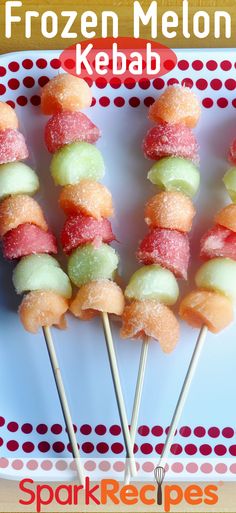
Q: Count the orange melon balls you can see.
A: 11